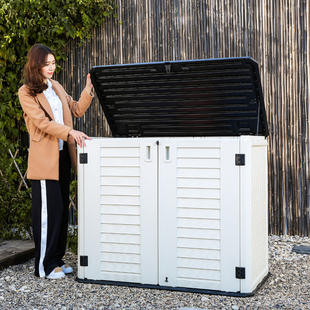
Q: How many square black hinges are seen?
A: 4